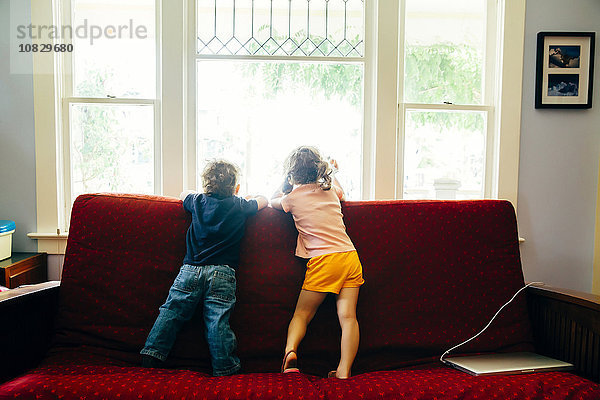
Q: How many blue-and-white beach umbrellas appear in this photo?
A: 0